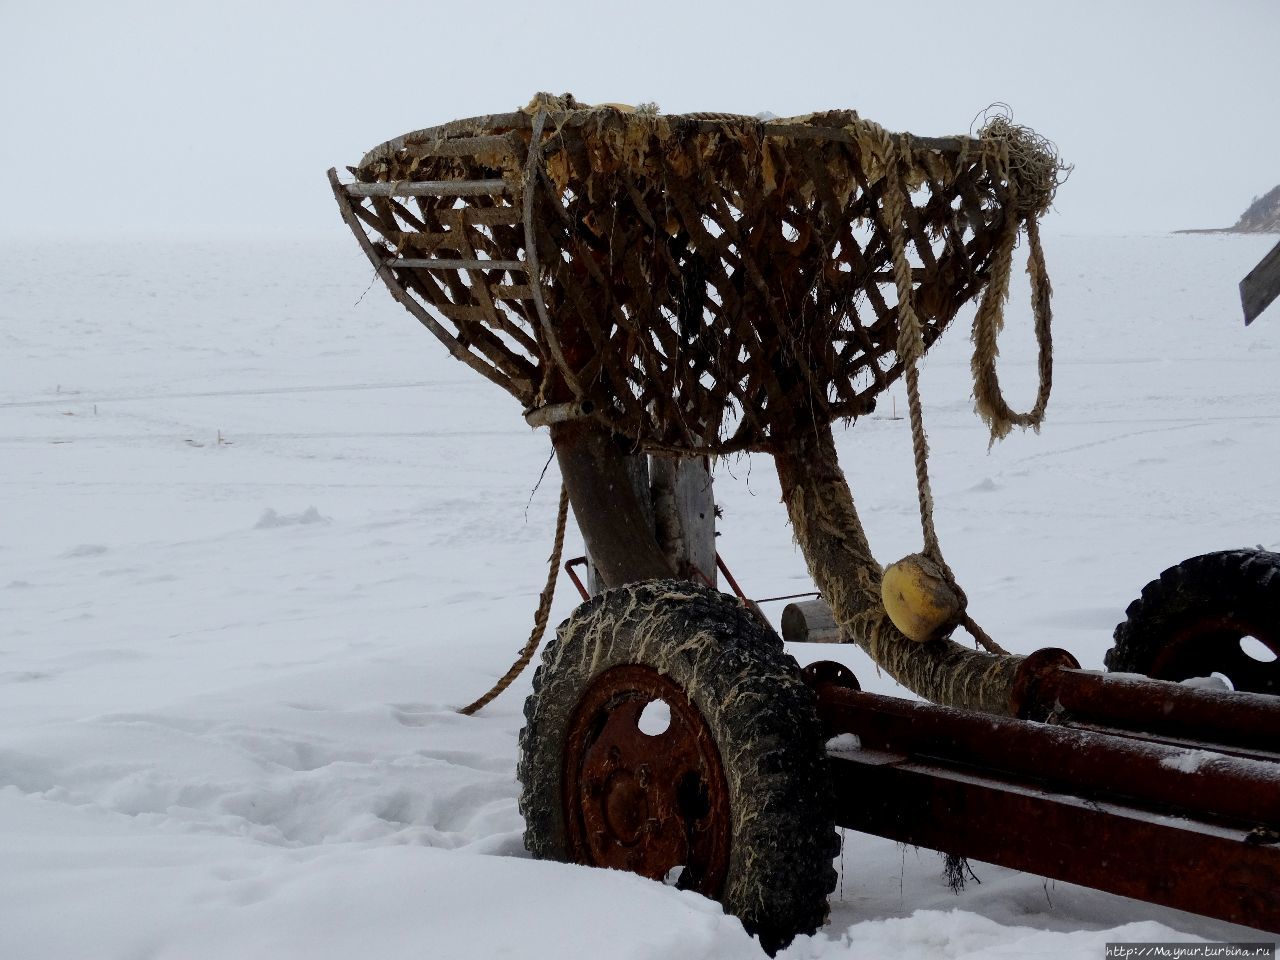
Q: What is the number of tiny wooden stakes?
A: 4